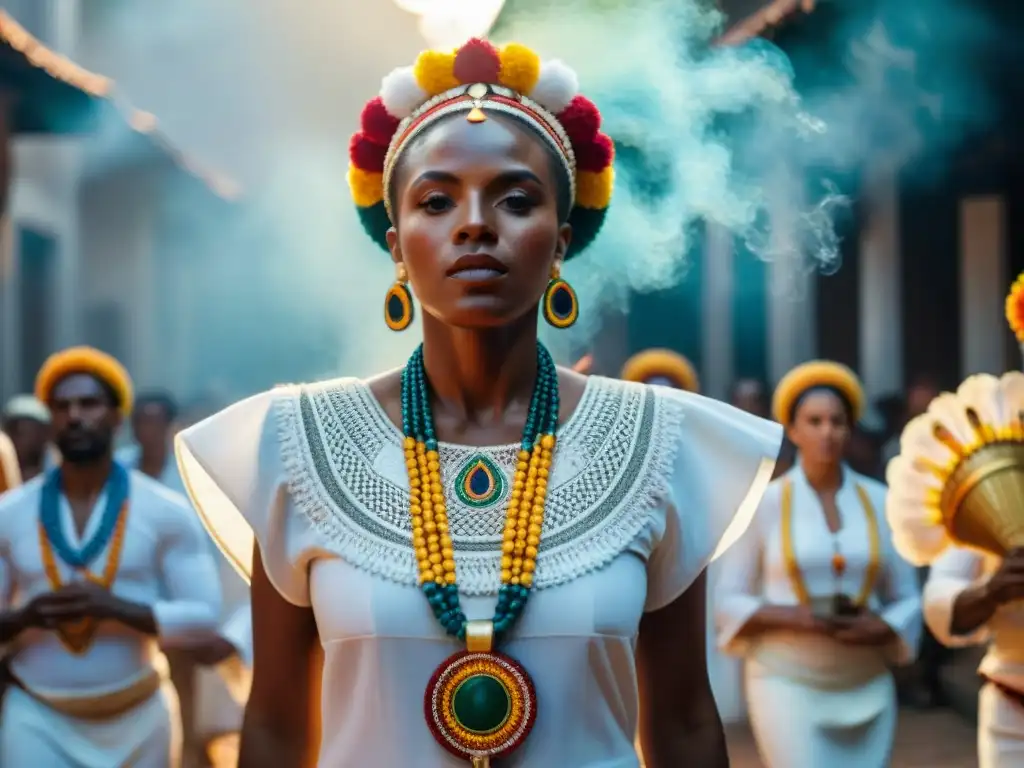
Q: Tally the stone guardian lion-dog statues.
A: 0